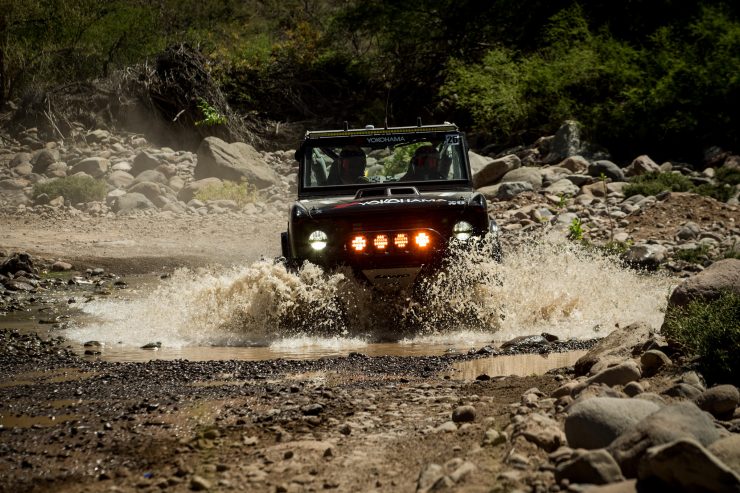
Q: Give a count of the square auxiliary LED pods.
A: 4